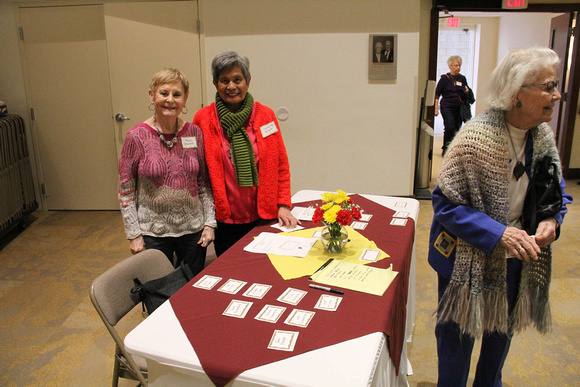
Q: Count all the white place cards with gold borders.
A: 15